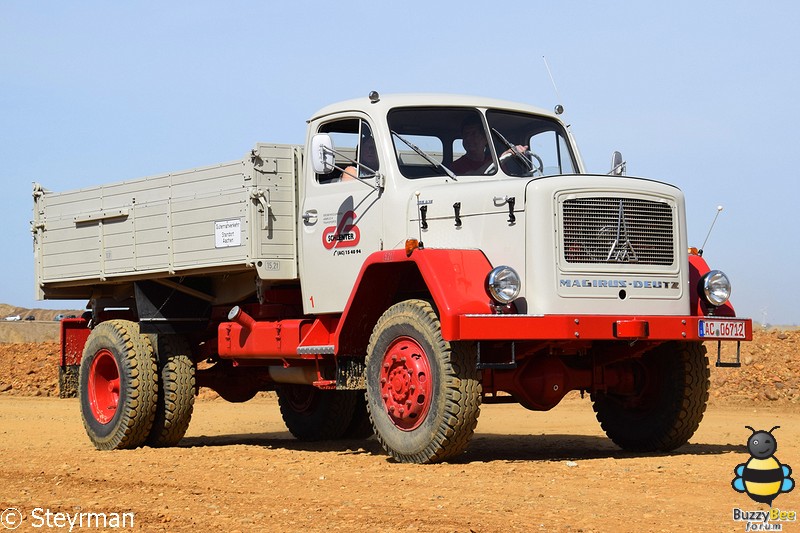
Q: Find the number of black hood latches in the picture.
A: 3